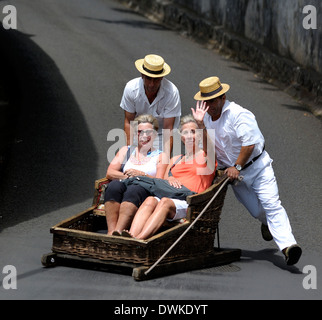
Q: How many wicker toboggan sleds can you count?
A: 1